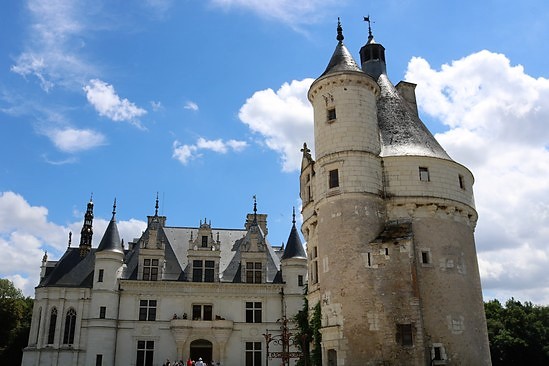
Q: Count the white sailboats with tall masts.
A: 0